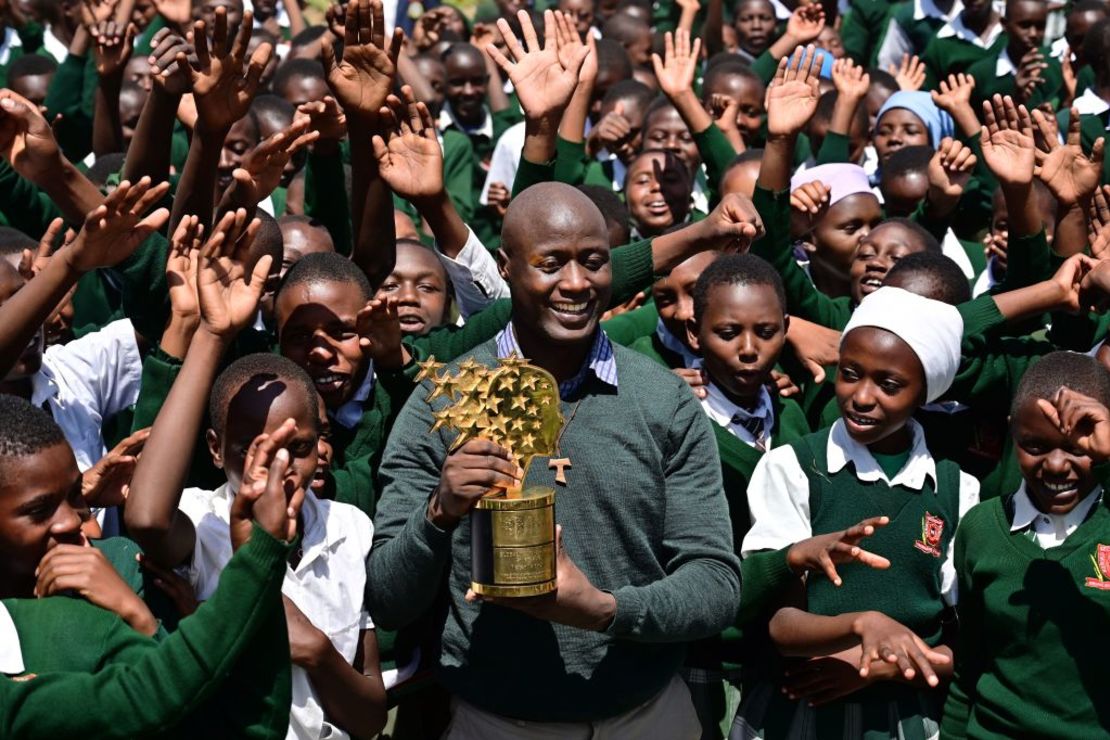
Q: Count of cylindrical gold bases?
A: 1